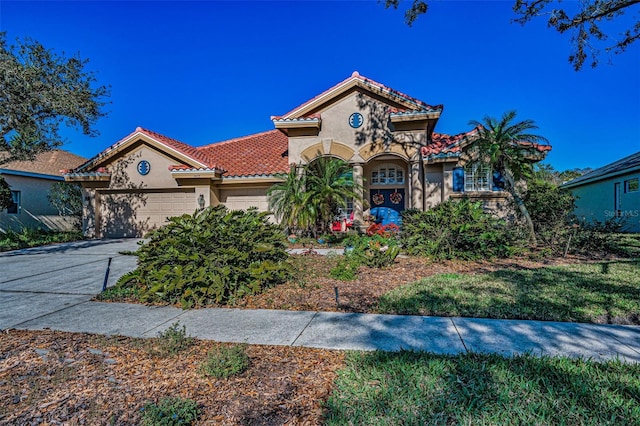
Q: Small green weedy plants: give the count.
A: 3